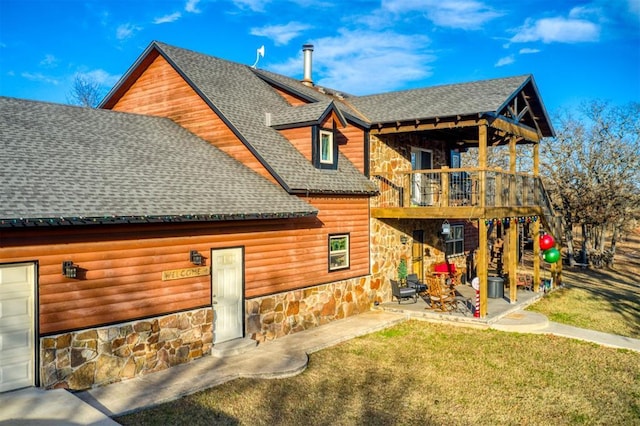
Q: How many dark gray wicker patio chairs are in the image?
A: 2